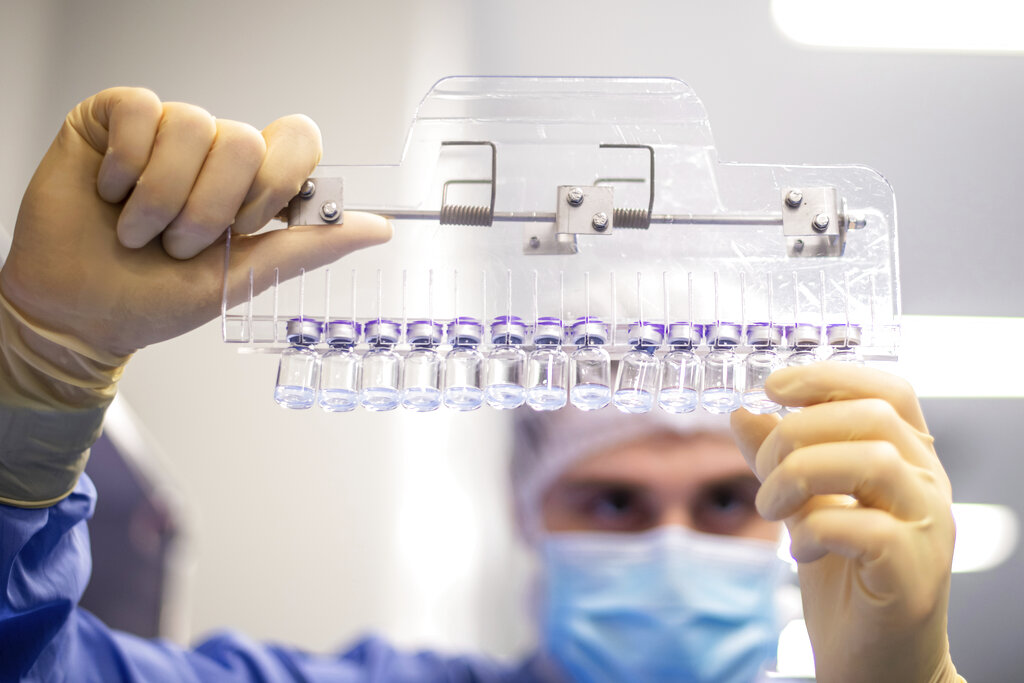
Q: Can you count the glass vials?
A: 14